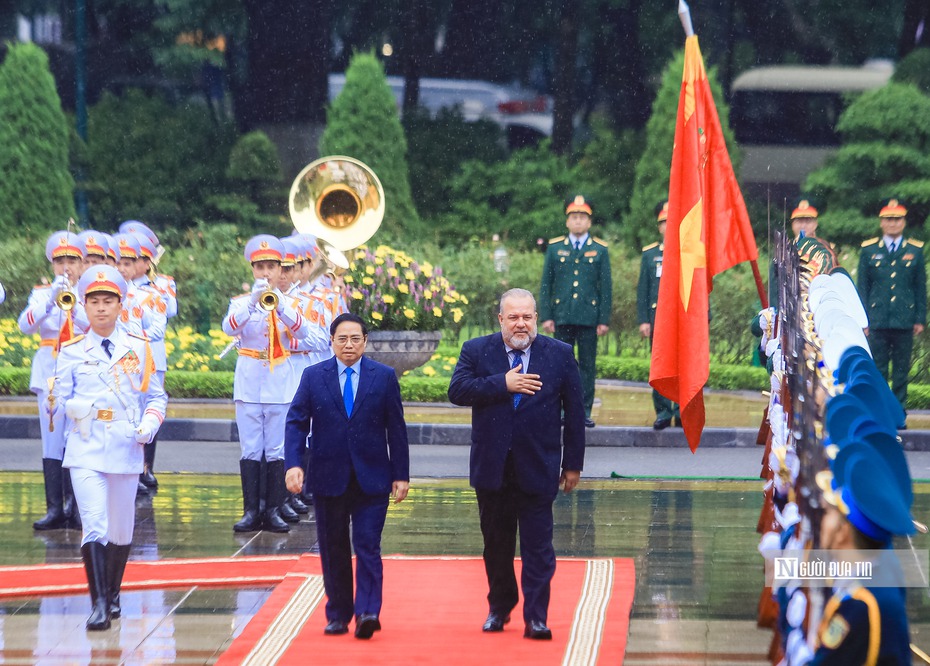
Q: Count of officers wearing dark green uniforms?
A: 4